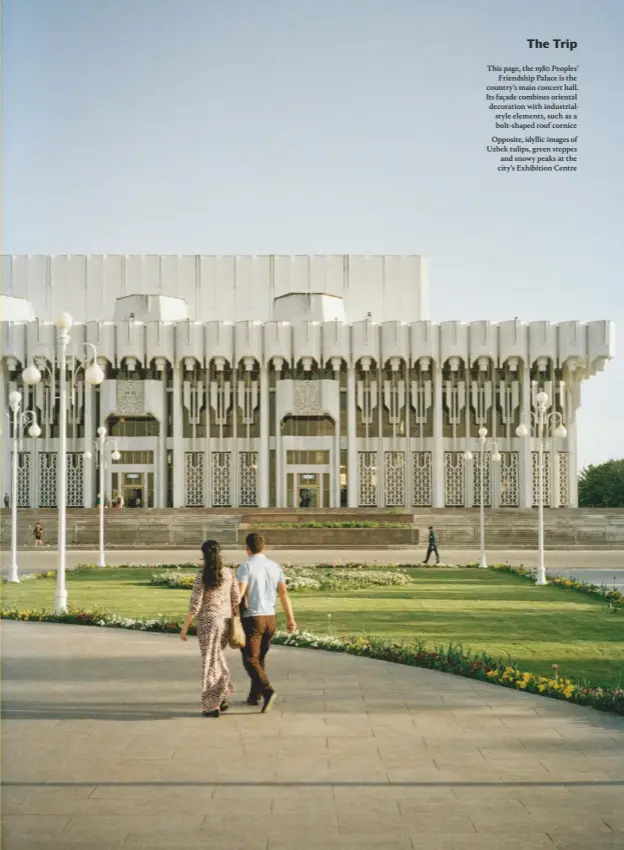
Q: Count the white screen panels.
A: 14